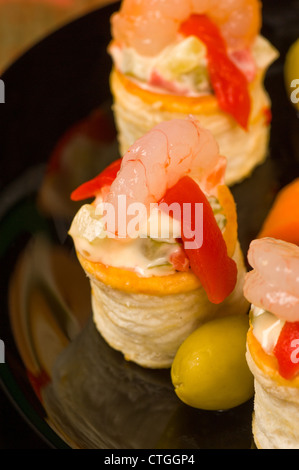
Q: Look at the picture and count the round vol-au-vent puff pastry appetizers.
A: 3